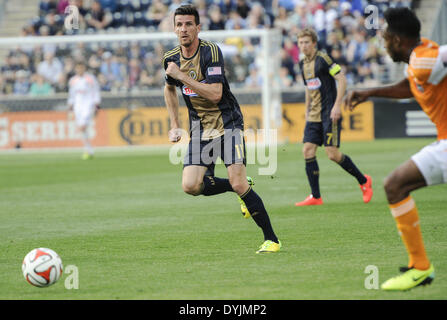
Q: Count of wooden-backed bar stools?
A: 0